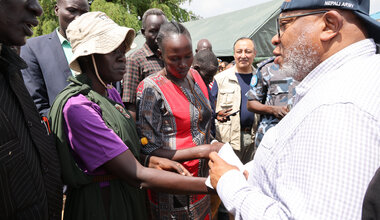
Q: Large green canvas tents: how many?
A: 1